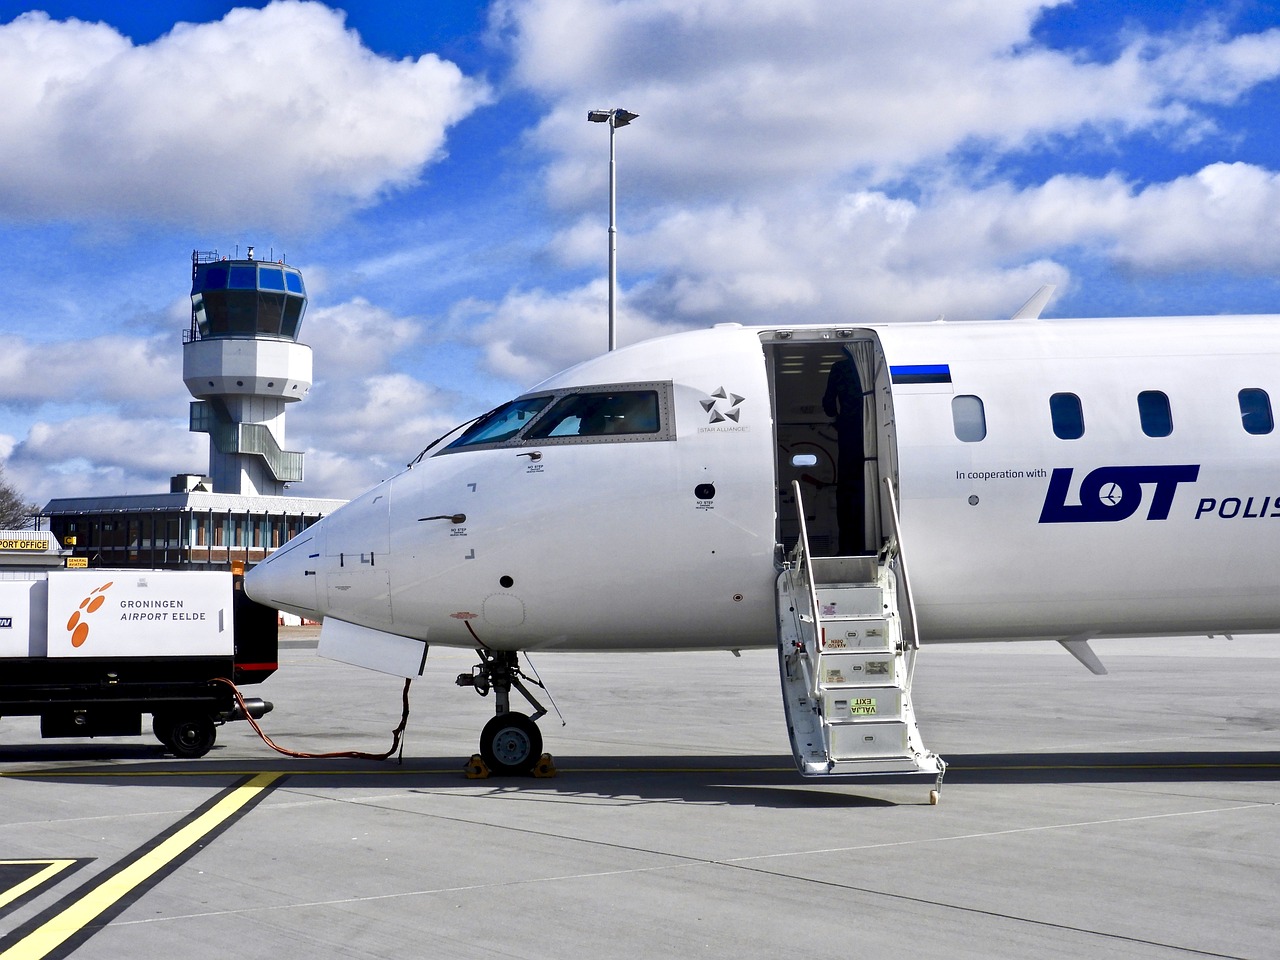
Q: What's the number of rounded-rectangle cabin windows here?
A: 4